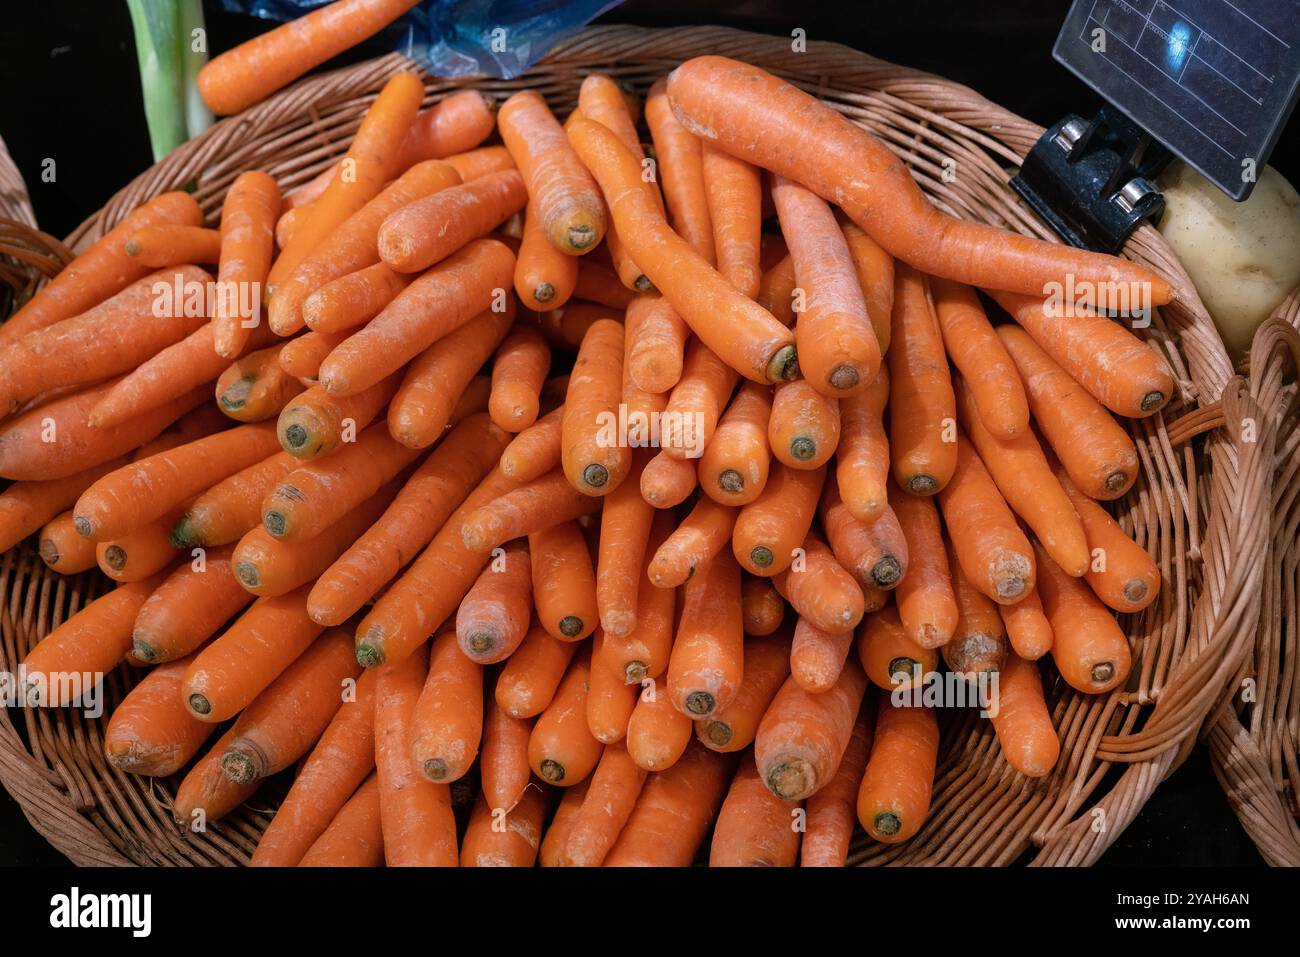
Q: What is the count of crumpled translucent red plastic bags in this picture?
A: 0